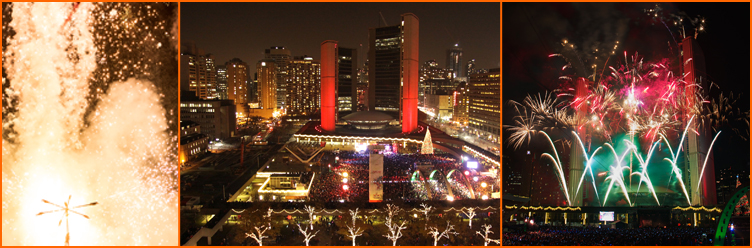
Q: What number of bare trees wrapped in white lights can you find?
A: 12